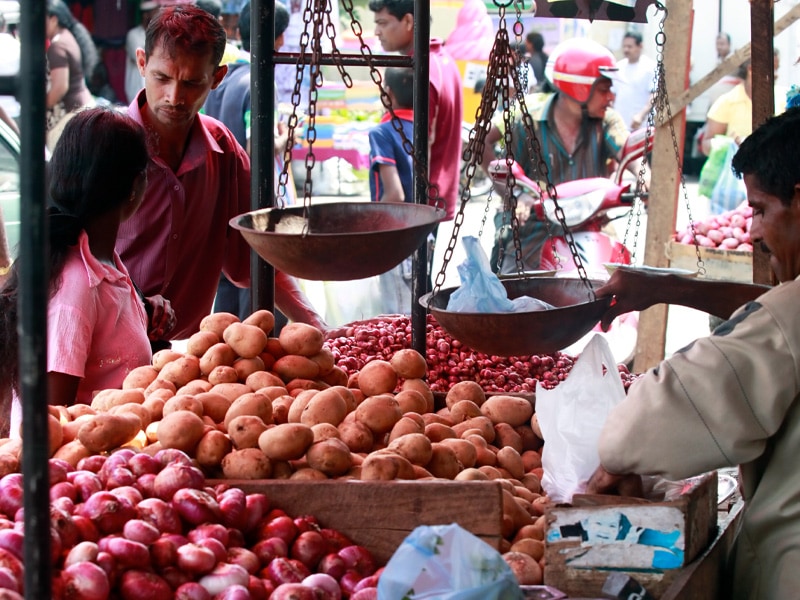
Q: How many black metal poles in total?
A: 3